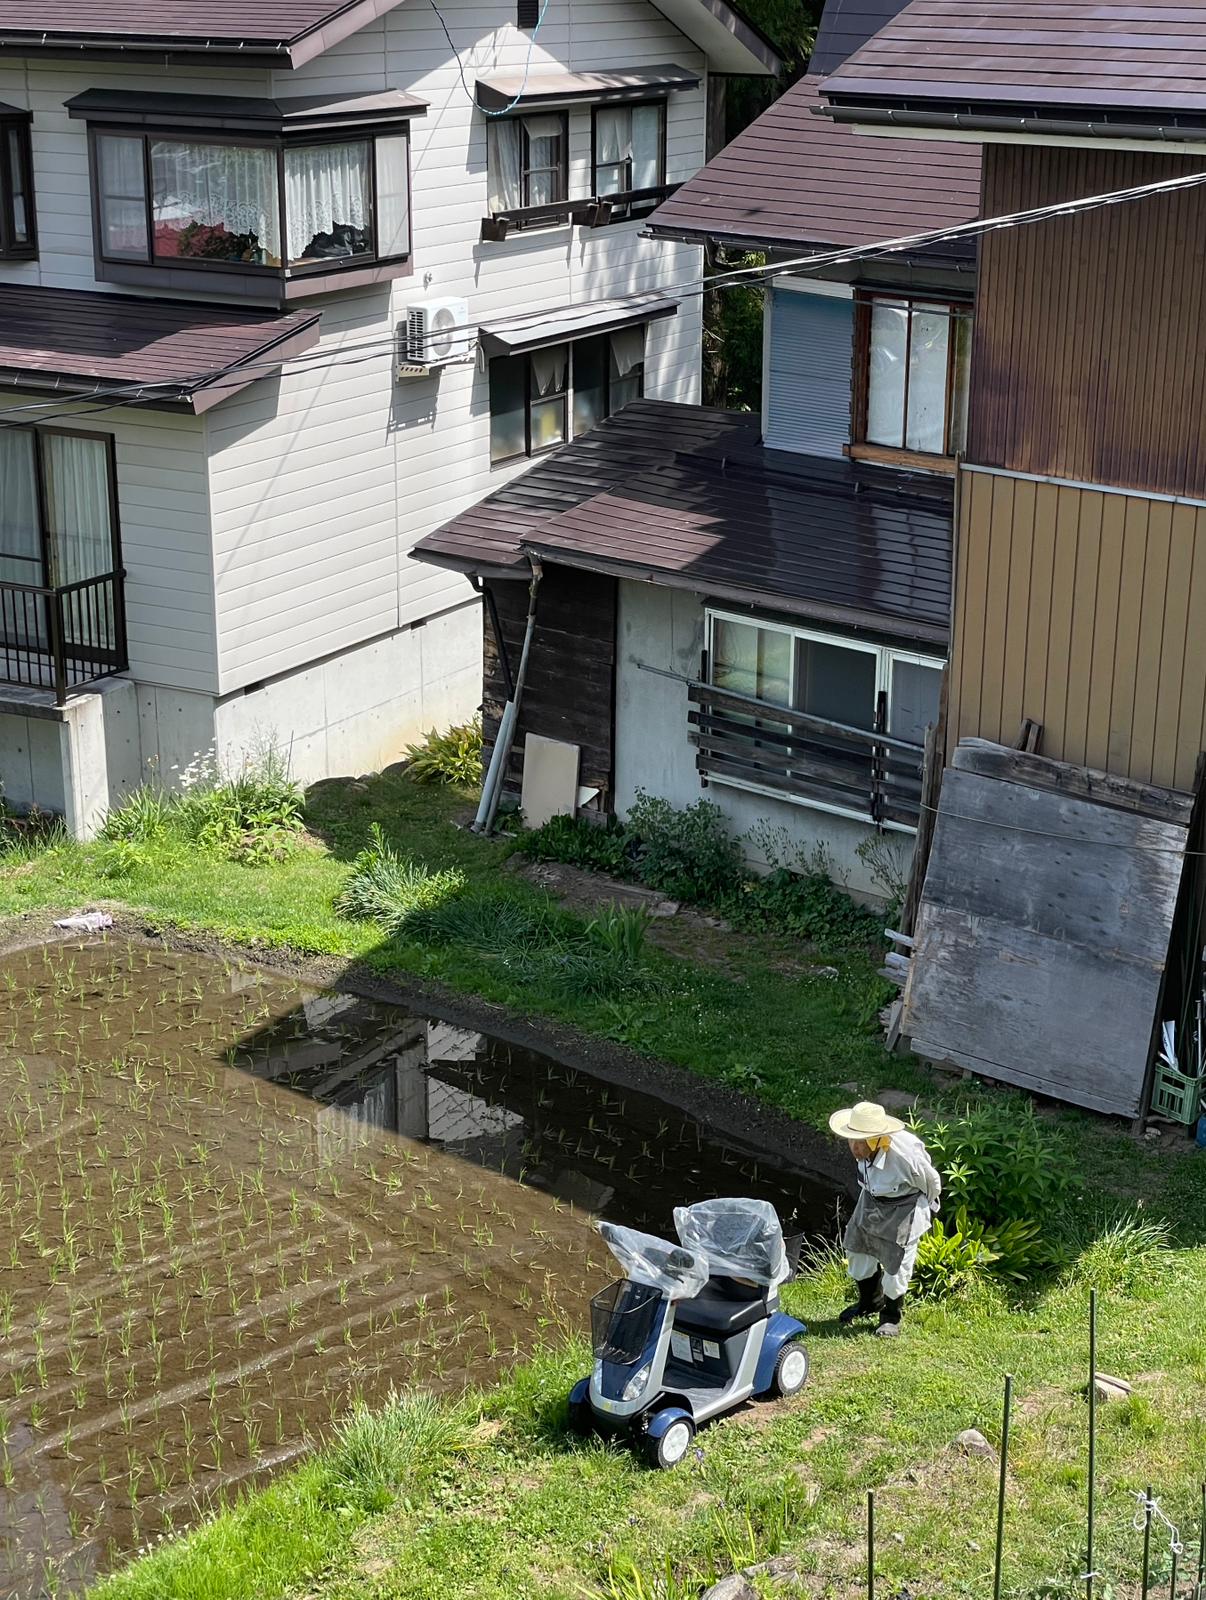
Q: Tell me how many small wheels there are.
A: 3